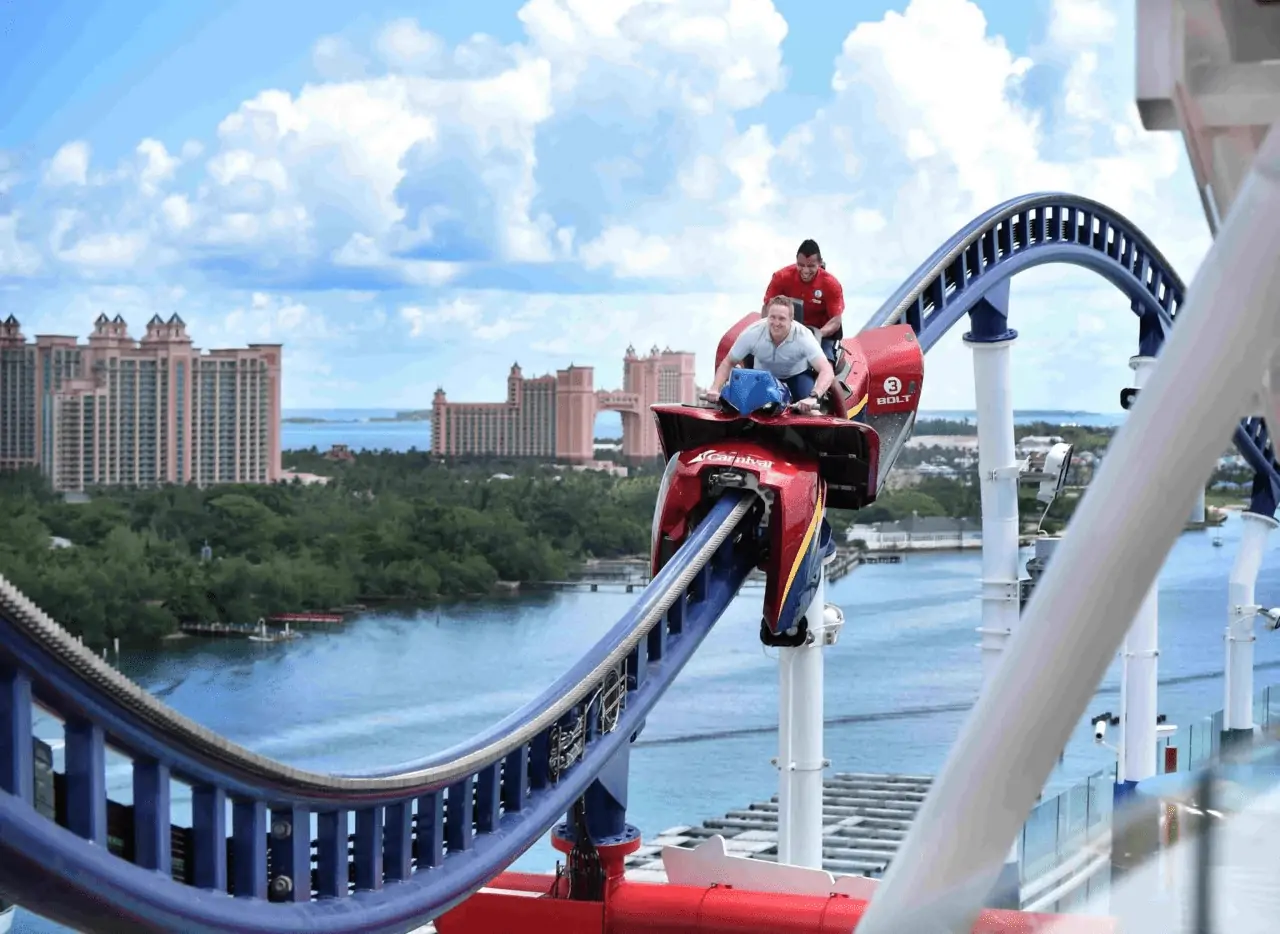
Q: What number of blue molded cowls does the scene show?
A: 1